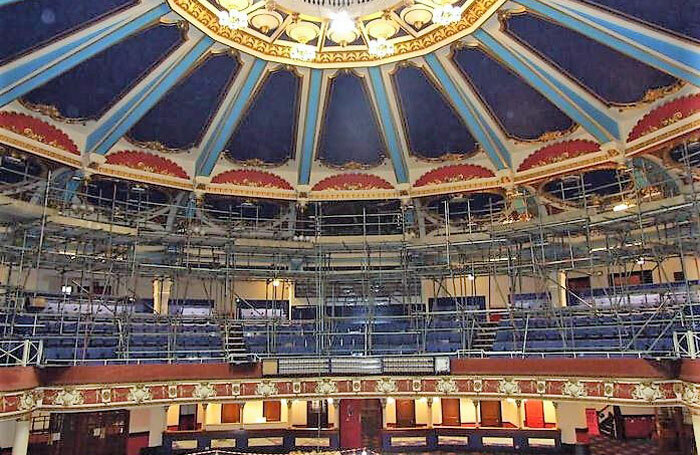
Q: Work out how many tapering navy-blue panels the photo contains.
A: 9